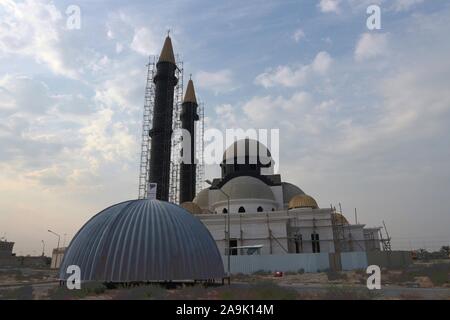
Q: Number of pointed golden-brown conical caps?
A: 2